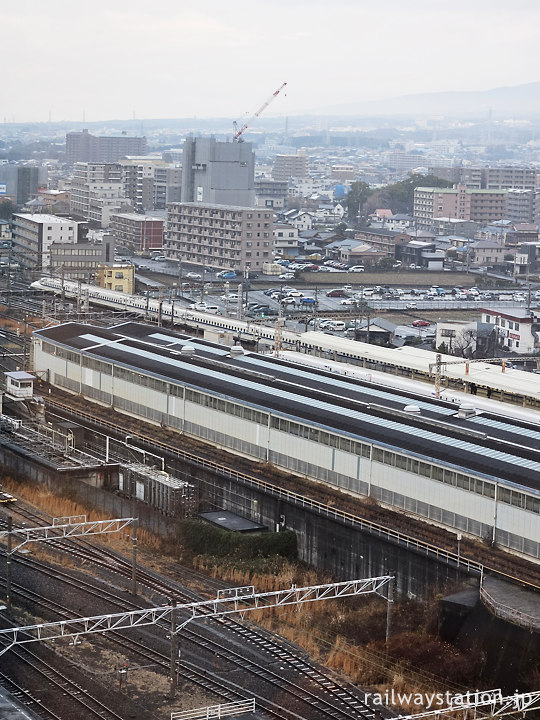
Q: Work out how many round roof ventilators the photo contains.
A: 4